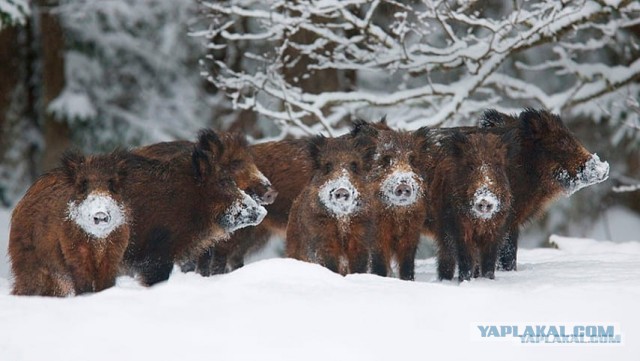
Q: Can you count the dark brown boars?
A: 7